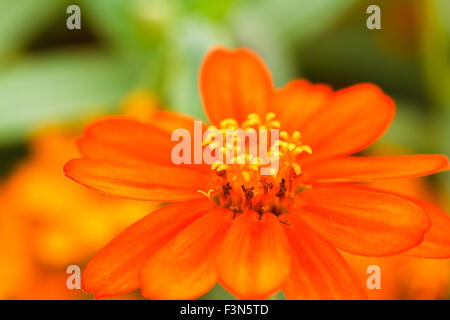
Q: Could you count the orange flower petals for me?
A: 13